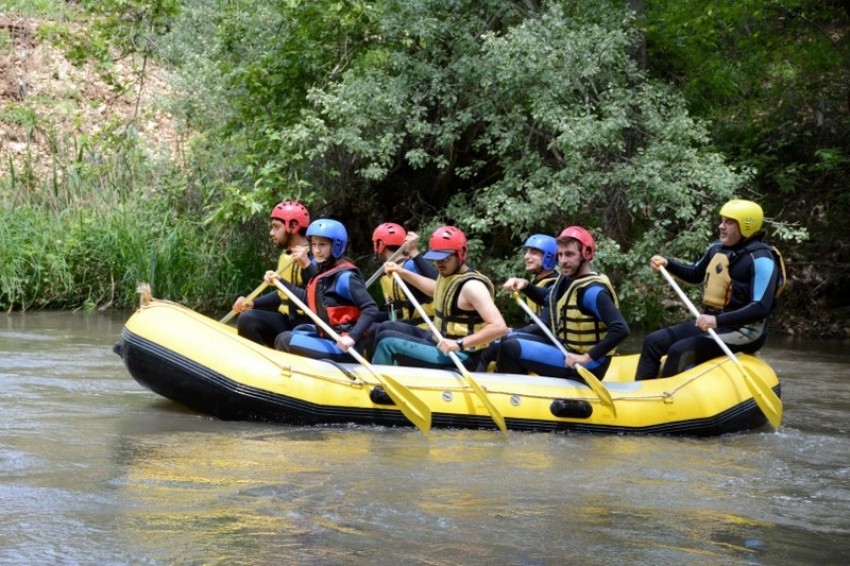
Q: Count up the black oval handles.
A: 2